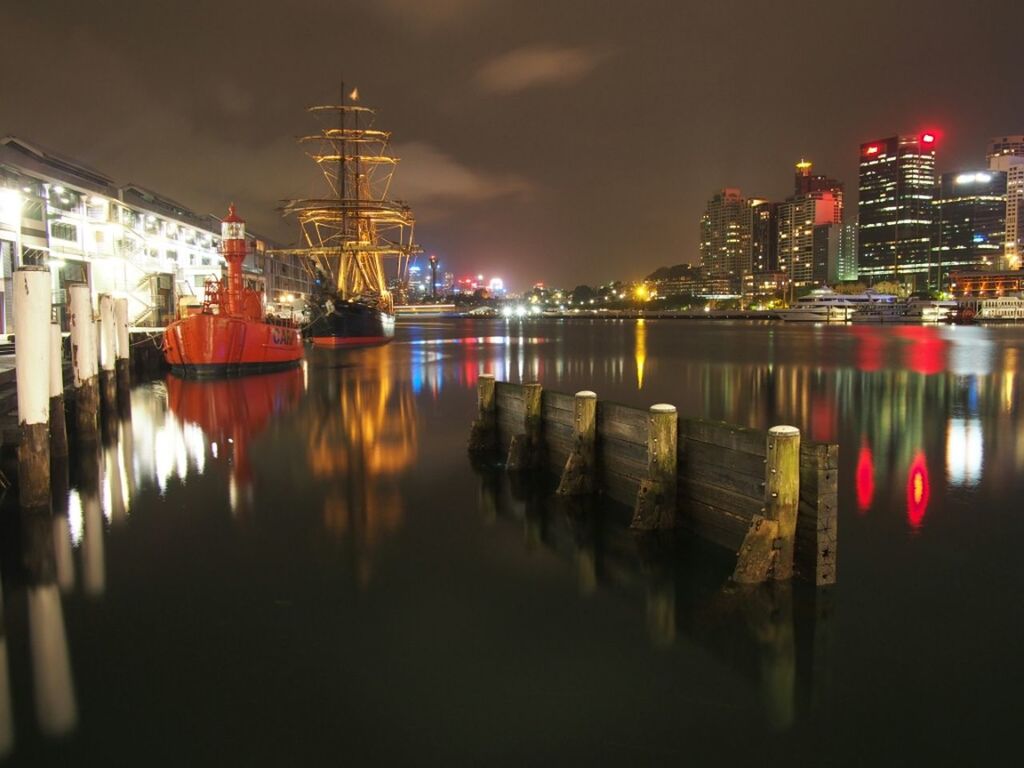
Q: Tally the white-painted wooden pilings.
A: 5